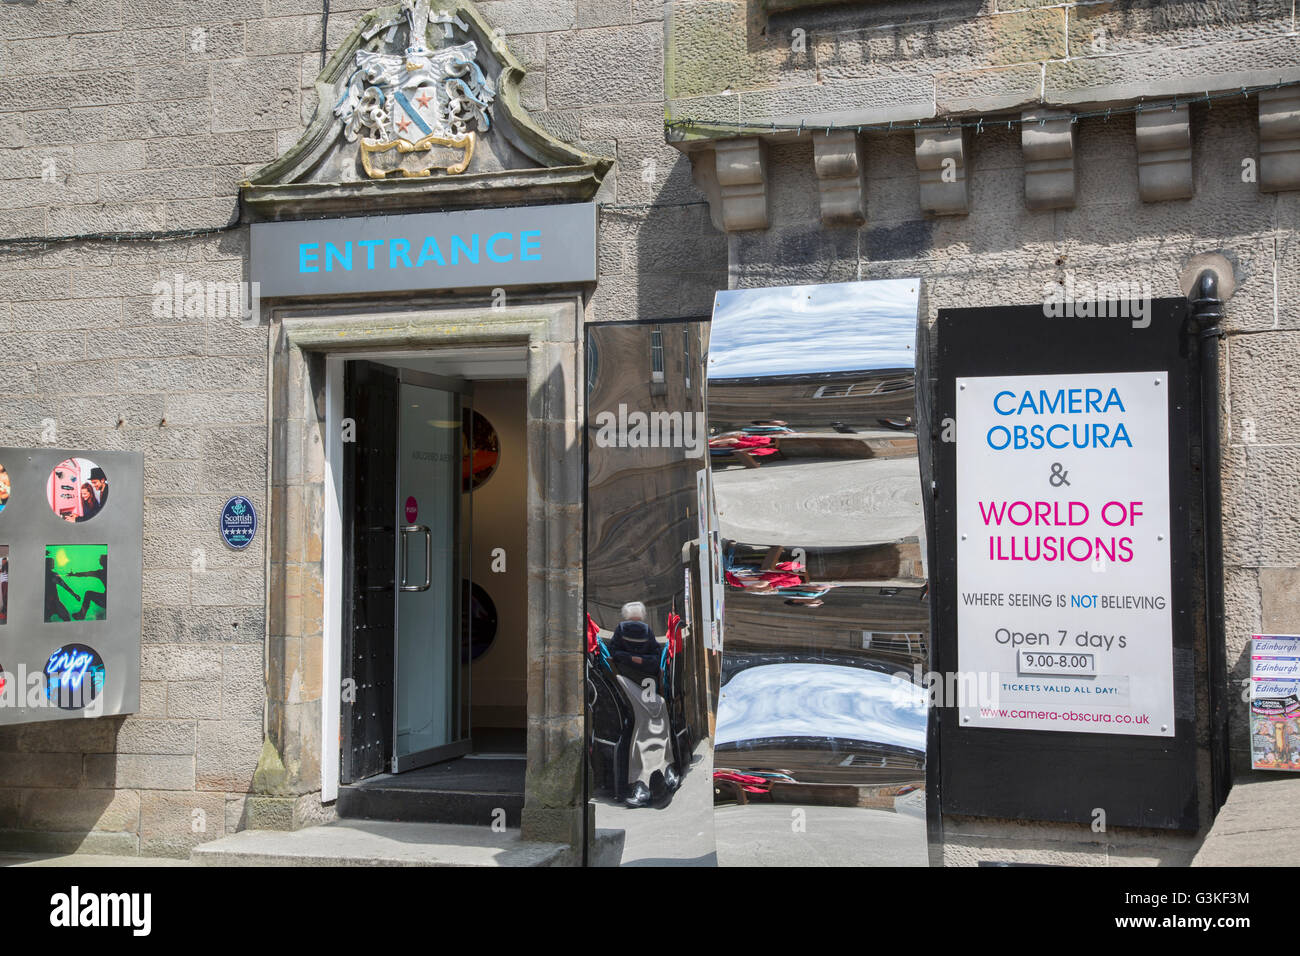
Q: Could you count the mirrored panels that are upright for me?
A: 2